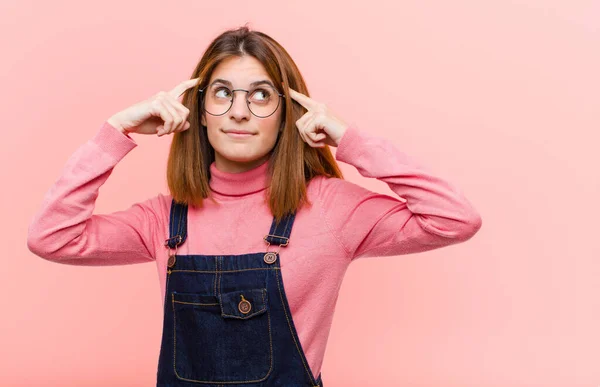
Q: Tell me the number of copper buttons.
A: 3